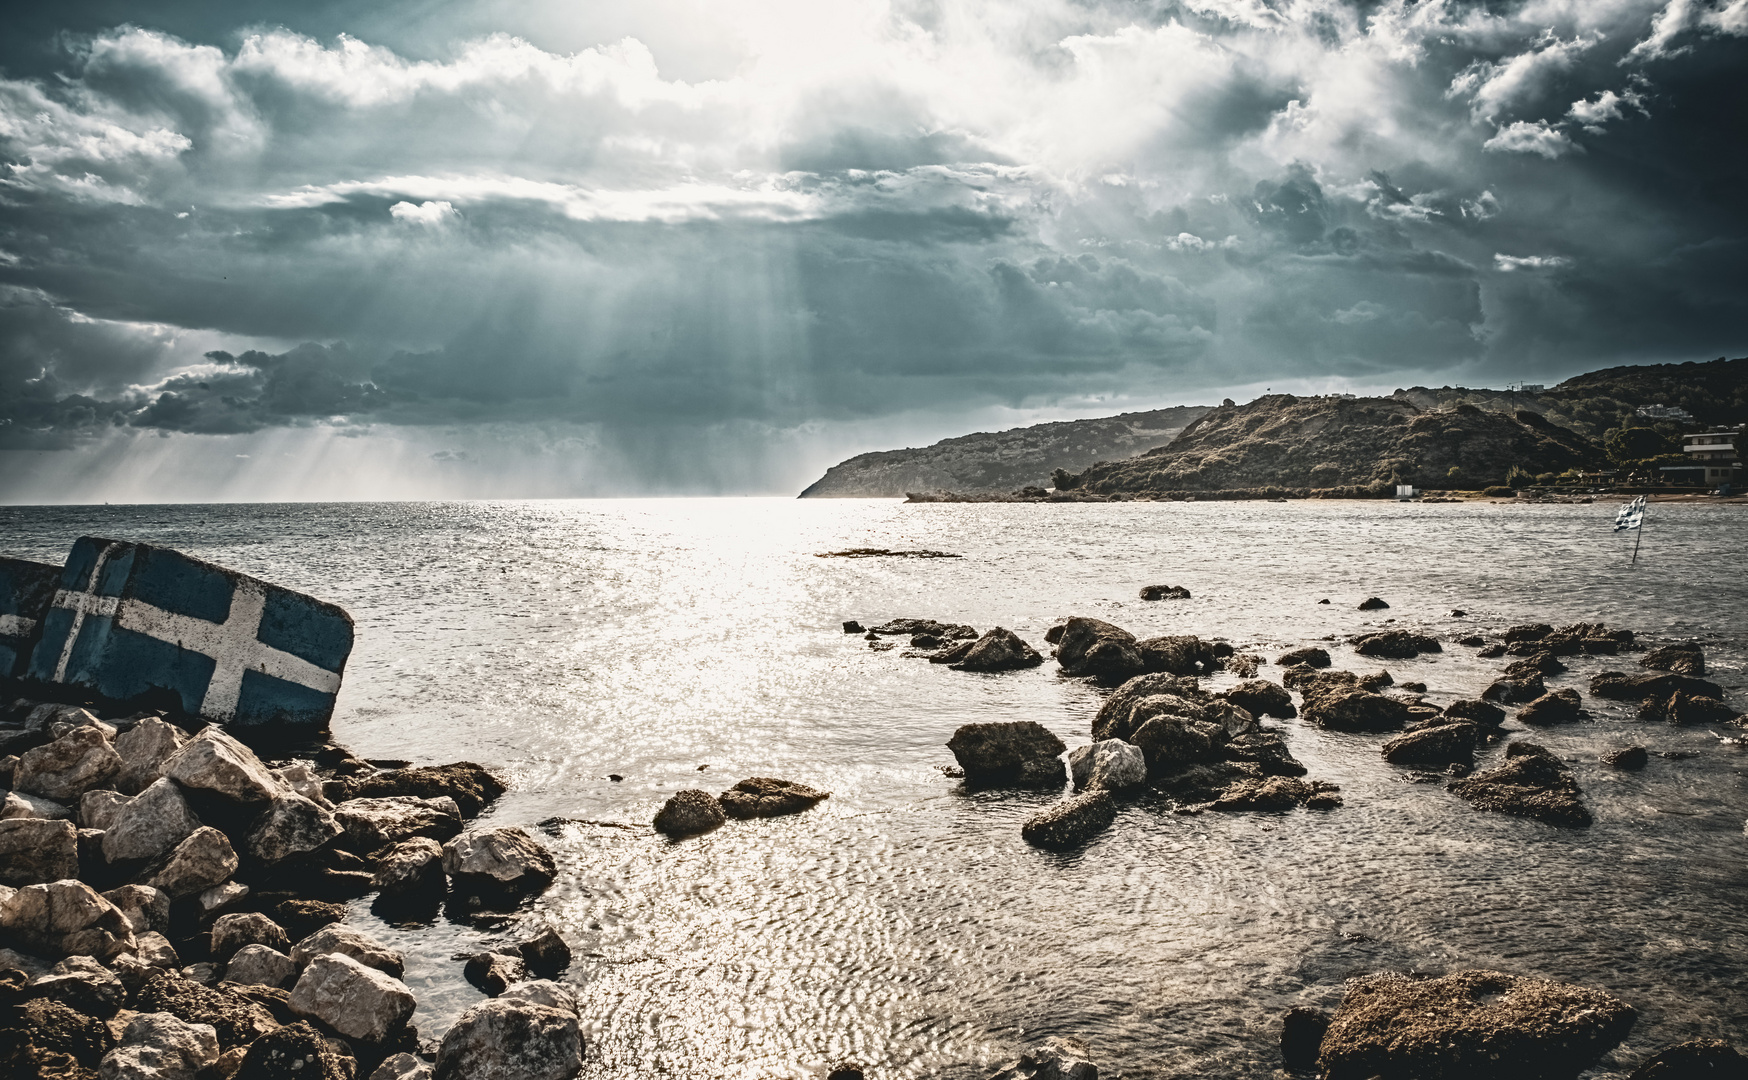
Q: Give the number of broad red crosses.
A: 0